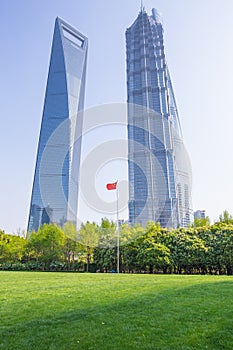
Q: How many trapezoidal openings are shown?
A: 1